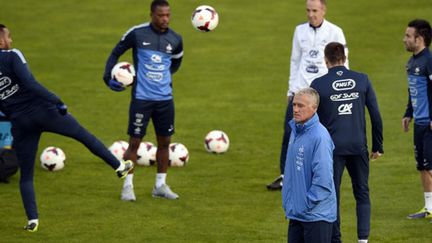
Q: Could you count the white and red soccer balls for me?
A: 7